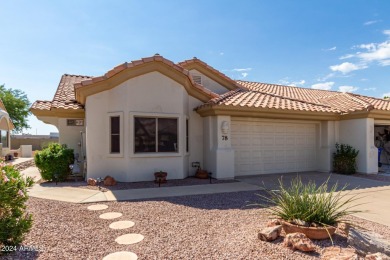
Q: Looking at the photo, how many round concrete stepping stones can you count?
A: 5